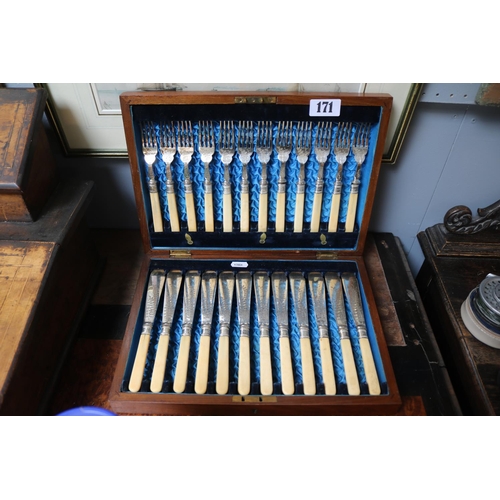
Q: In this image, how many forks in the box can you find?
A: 12